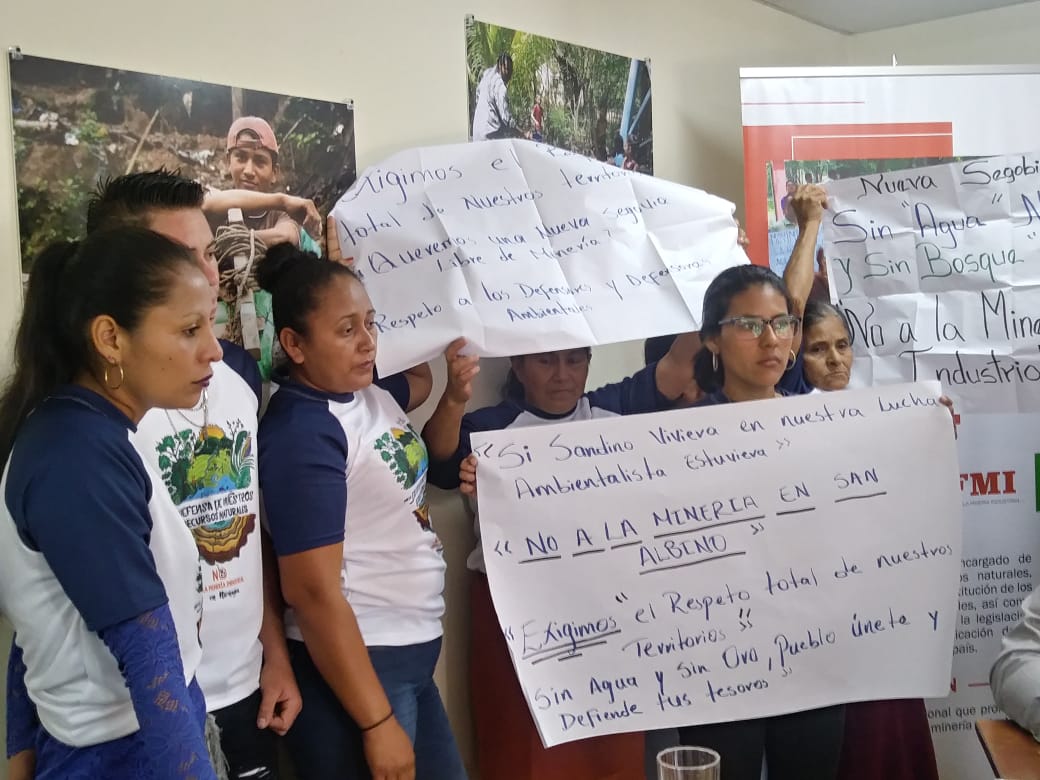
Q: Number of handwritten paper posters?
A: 3